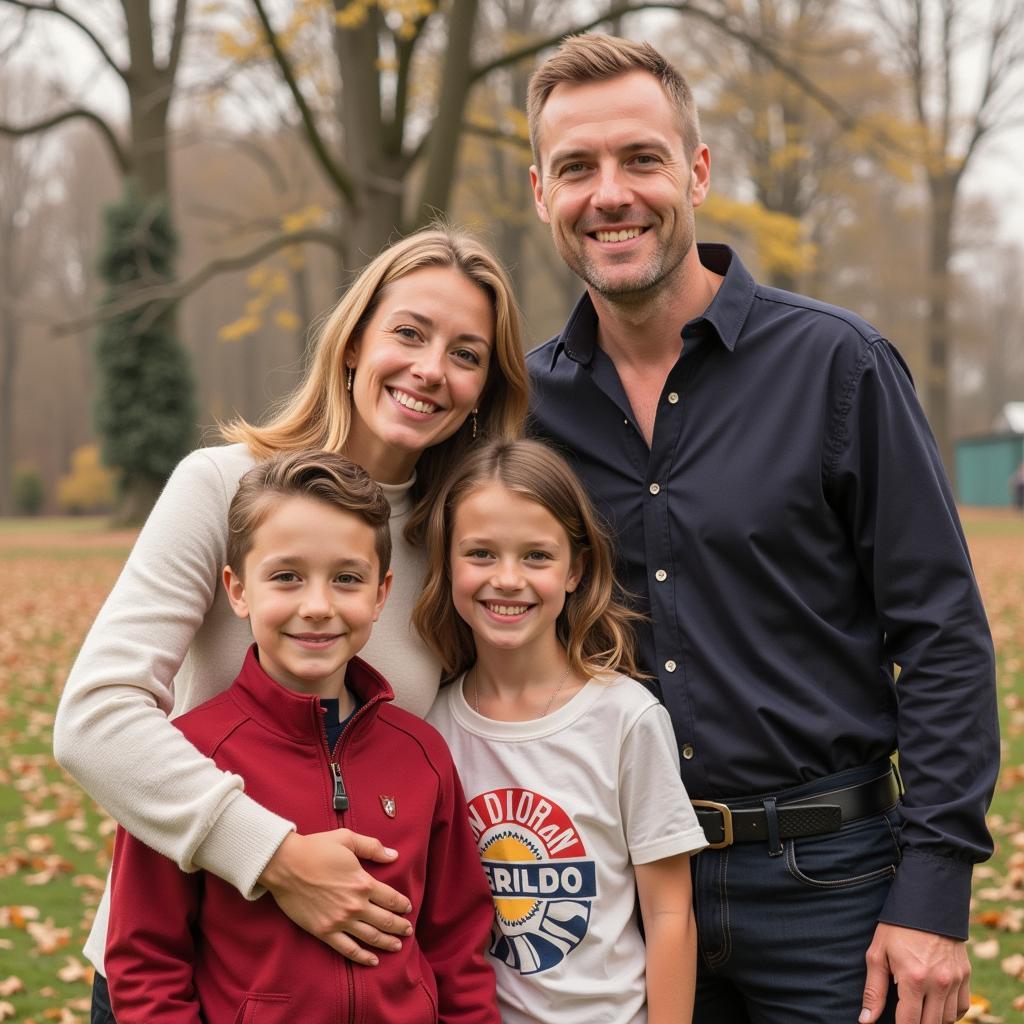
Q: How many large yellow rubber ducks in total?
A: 0